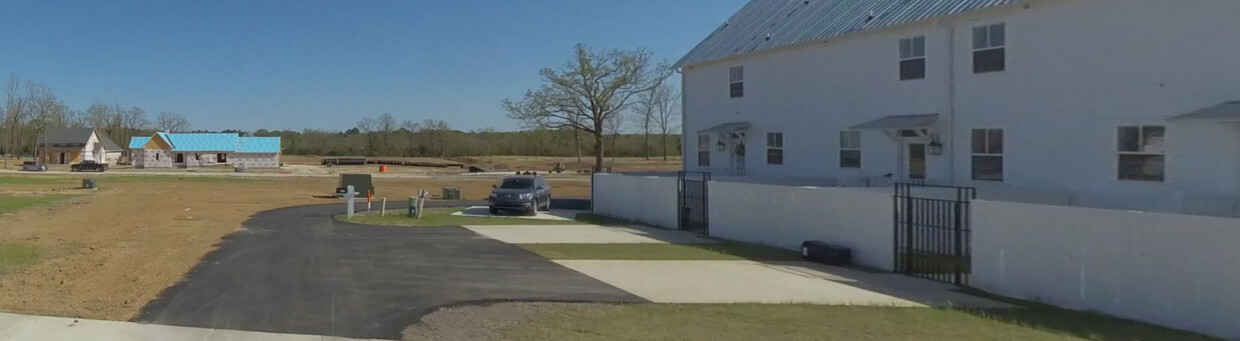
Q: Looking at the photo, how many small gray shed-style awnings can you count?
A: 3